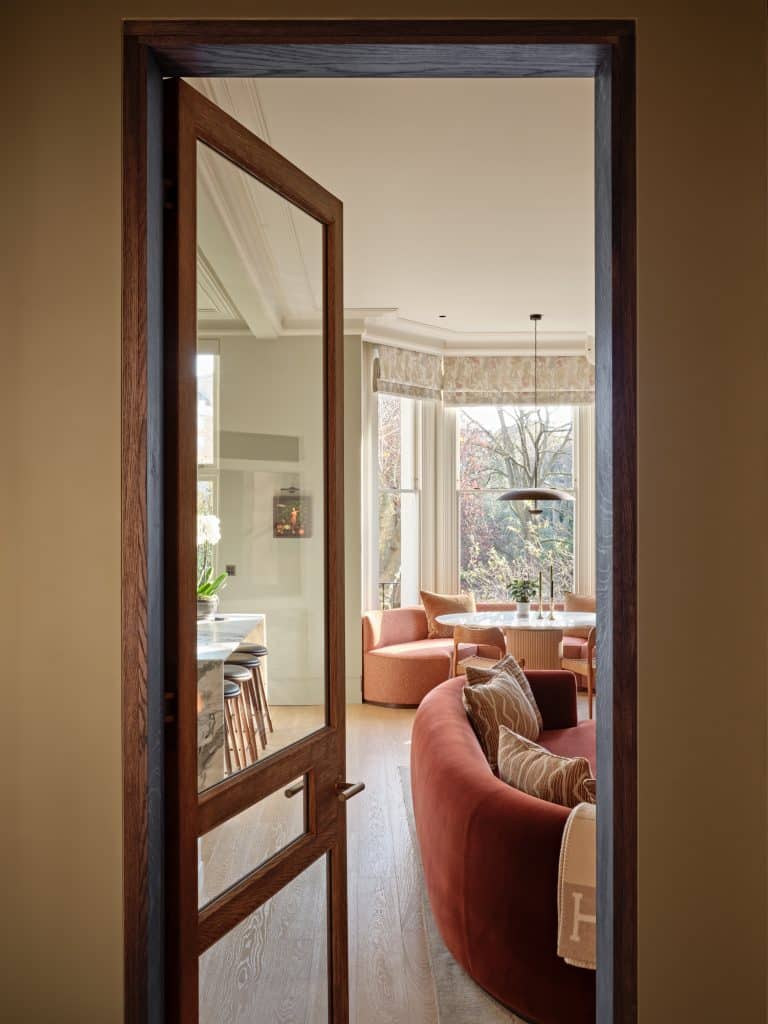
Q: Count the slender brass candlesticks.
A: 2